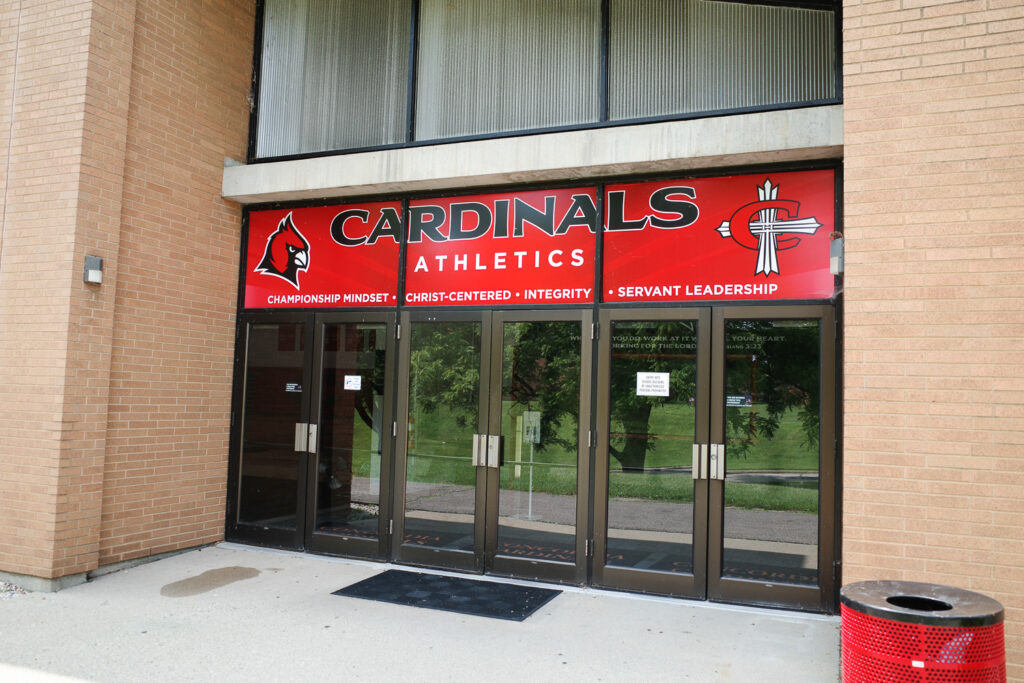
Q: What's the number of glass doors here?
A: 6